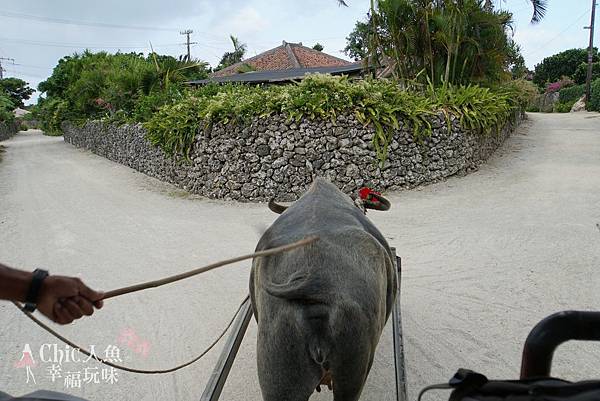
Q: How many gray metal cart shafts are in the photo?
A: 2